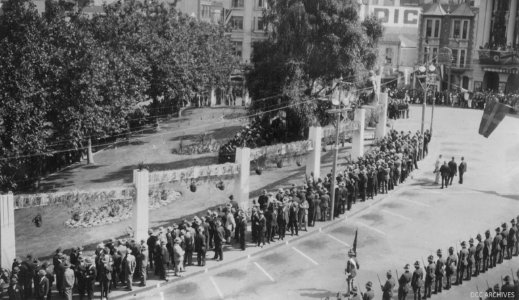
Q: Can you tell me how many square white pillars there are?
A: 6